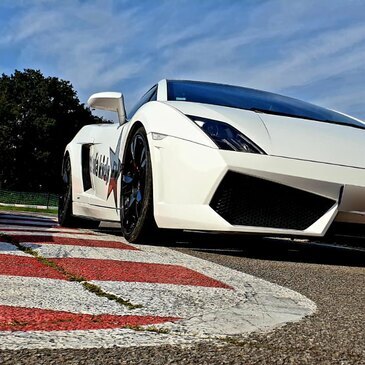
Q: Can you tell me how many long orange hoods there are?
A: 0